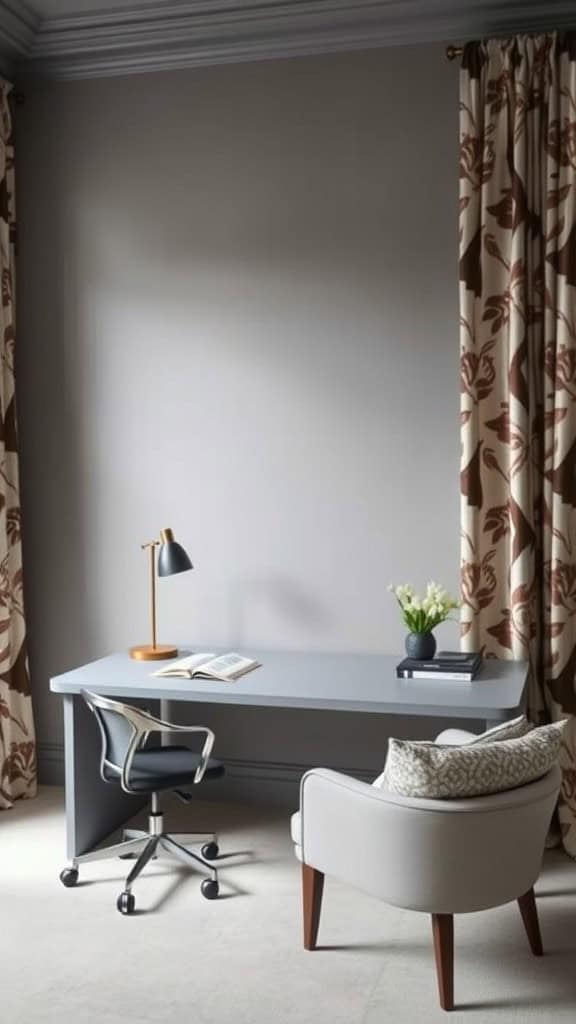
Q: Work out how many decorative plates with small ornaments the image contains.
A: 0